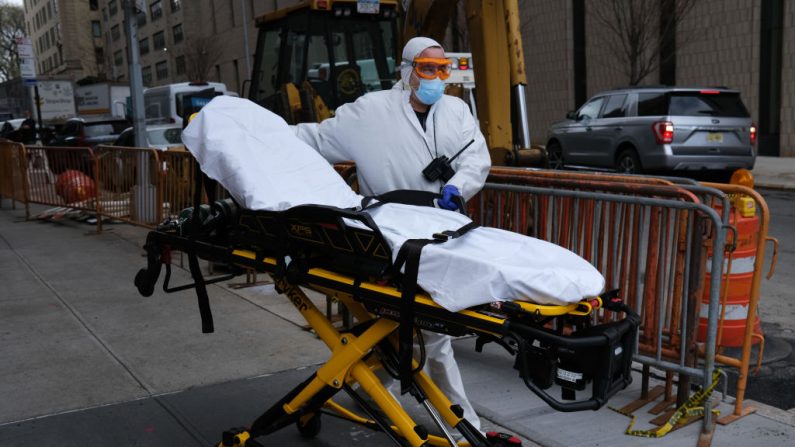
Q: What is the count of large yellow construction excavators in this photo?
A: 1